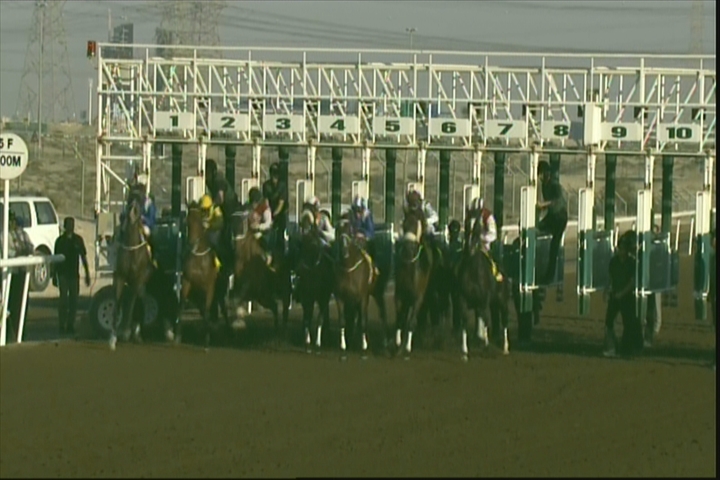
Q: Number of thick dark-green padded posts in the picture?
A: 10